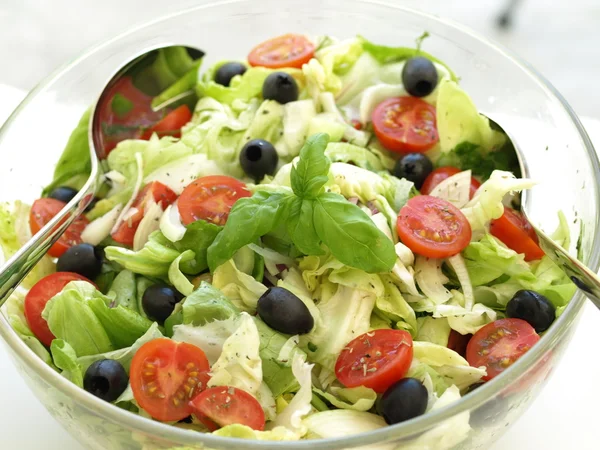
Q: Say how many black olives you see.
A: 12